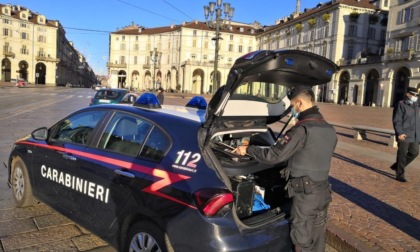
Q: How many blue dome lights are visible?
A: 2